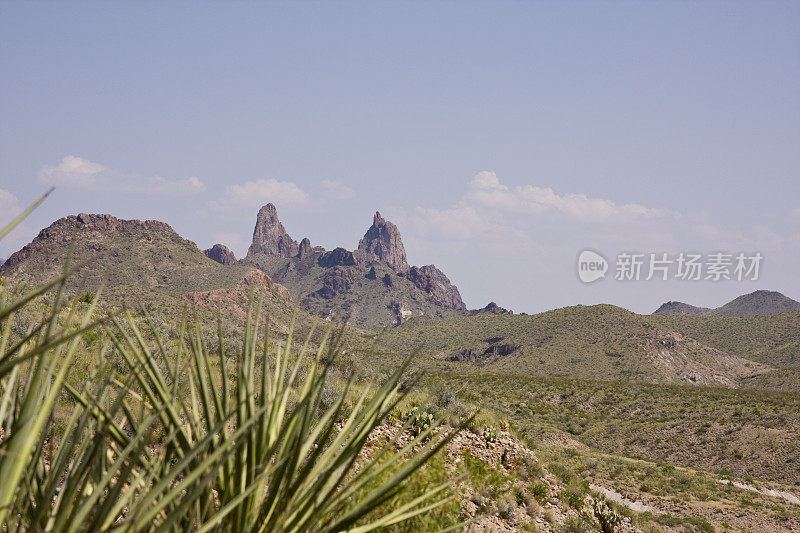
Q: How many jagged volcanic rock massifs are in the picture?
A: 2